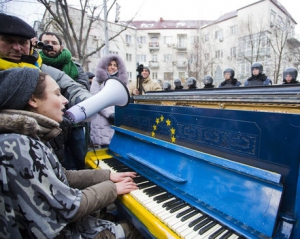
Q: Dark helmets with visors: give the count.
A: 7